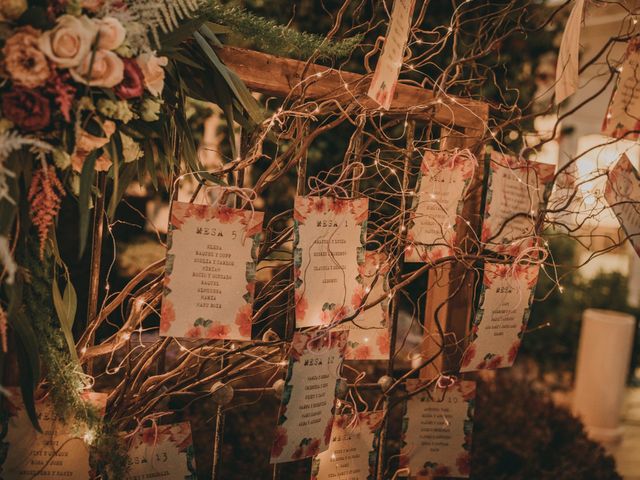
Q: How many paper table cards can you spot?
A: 15